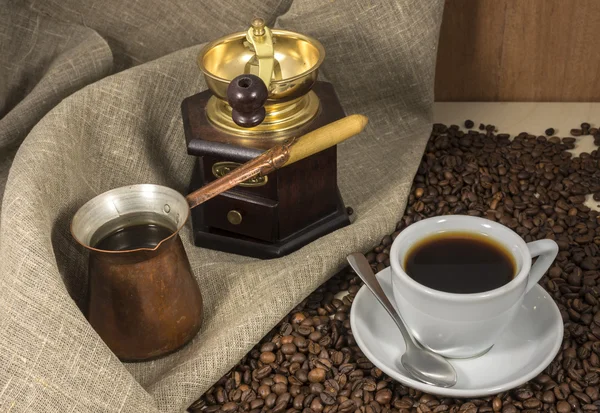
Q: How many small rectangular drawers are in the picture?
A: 1